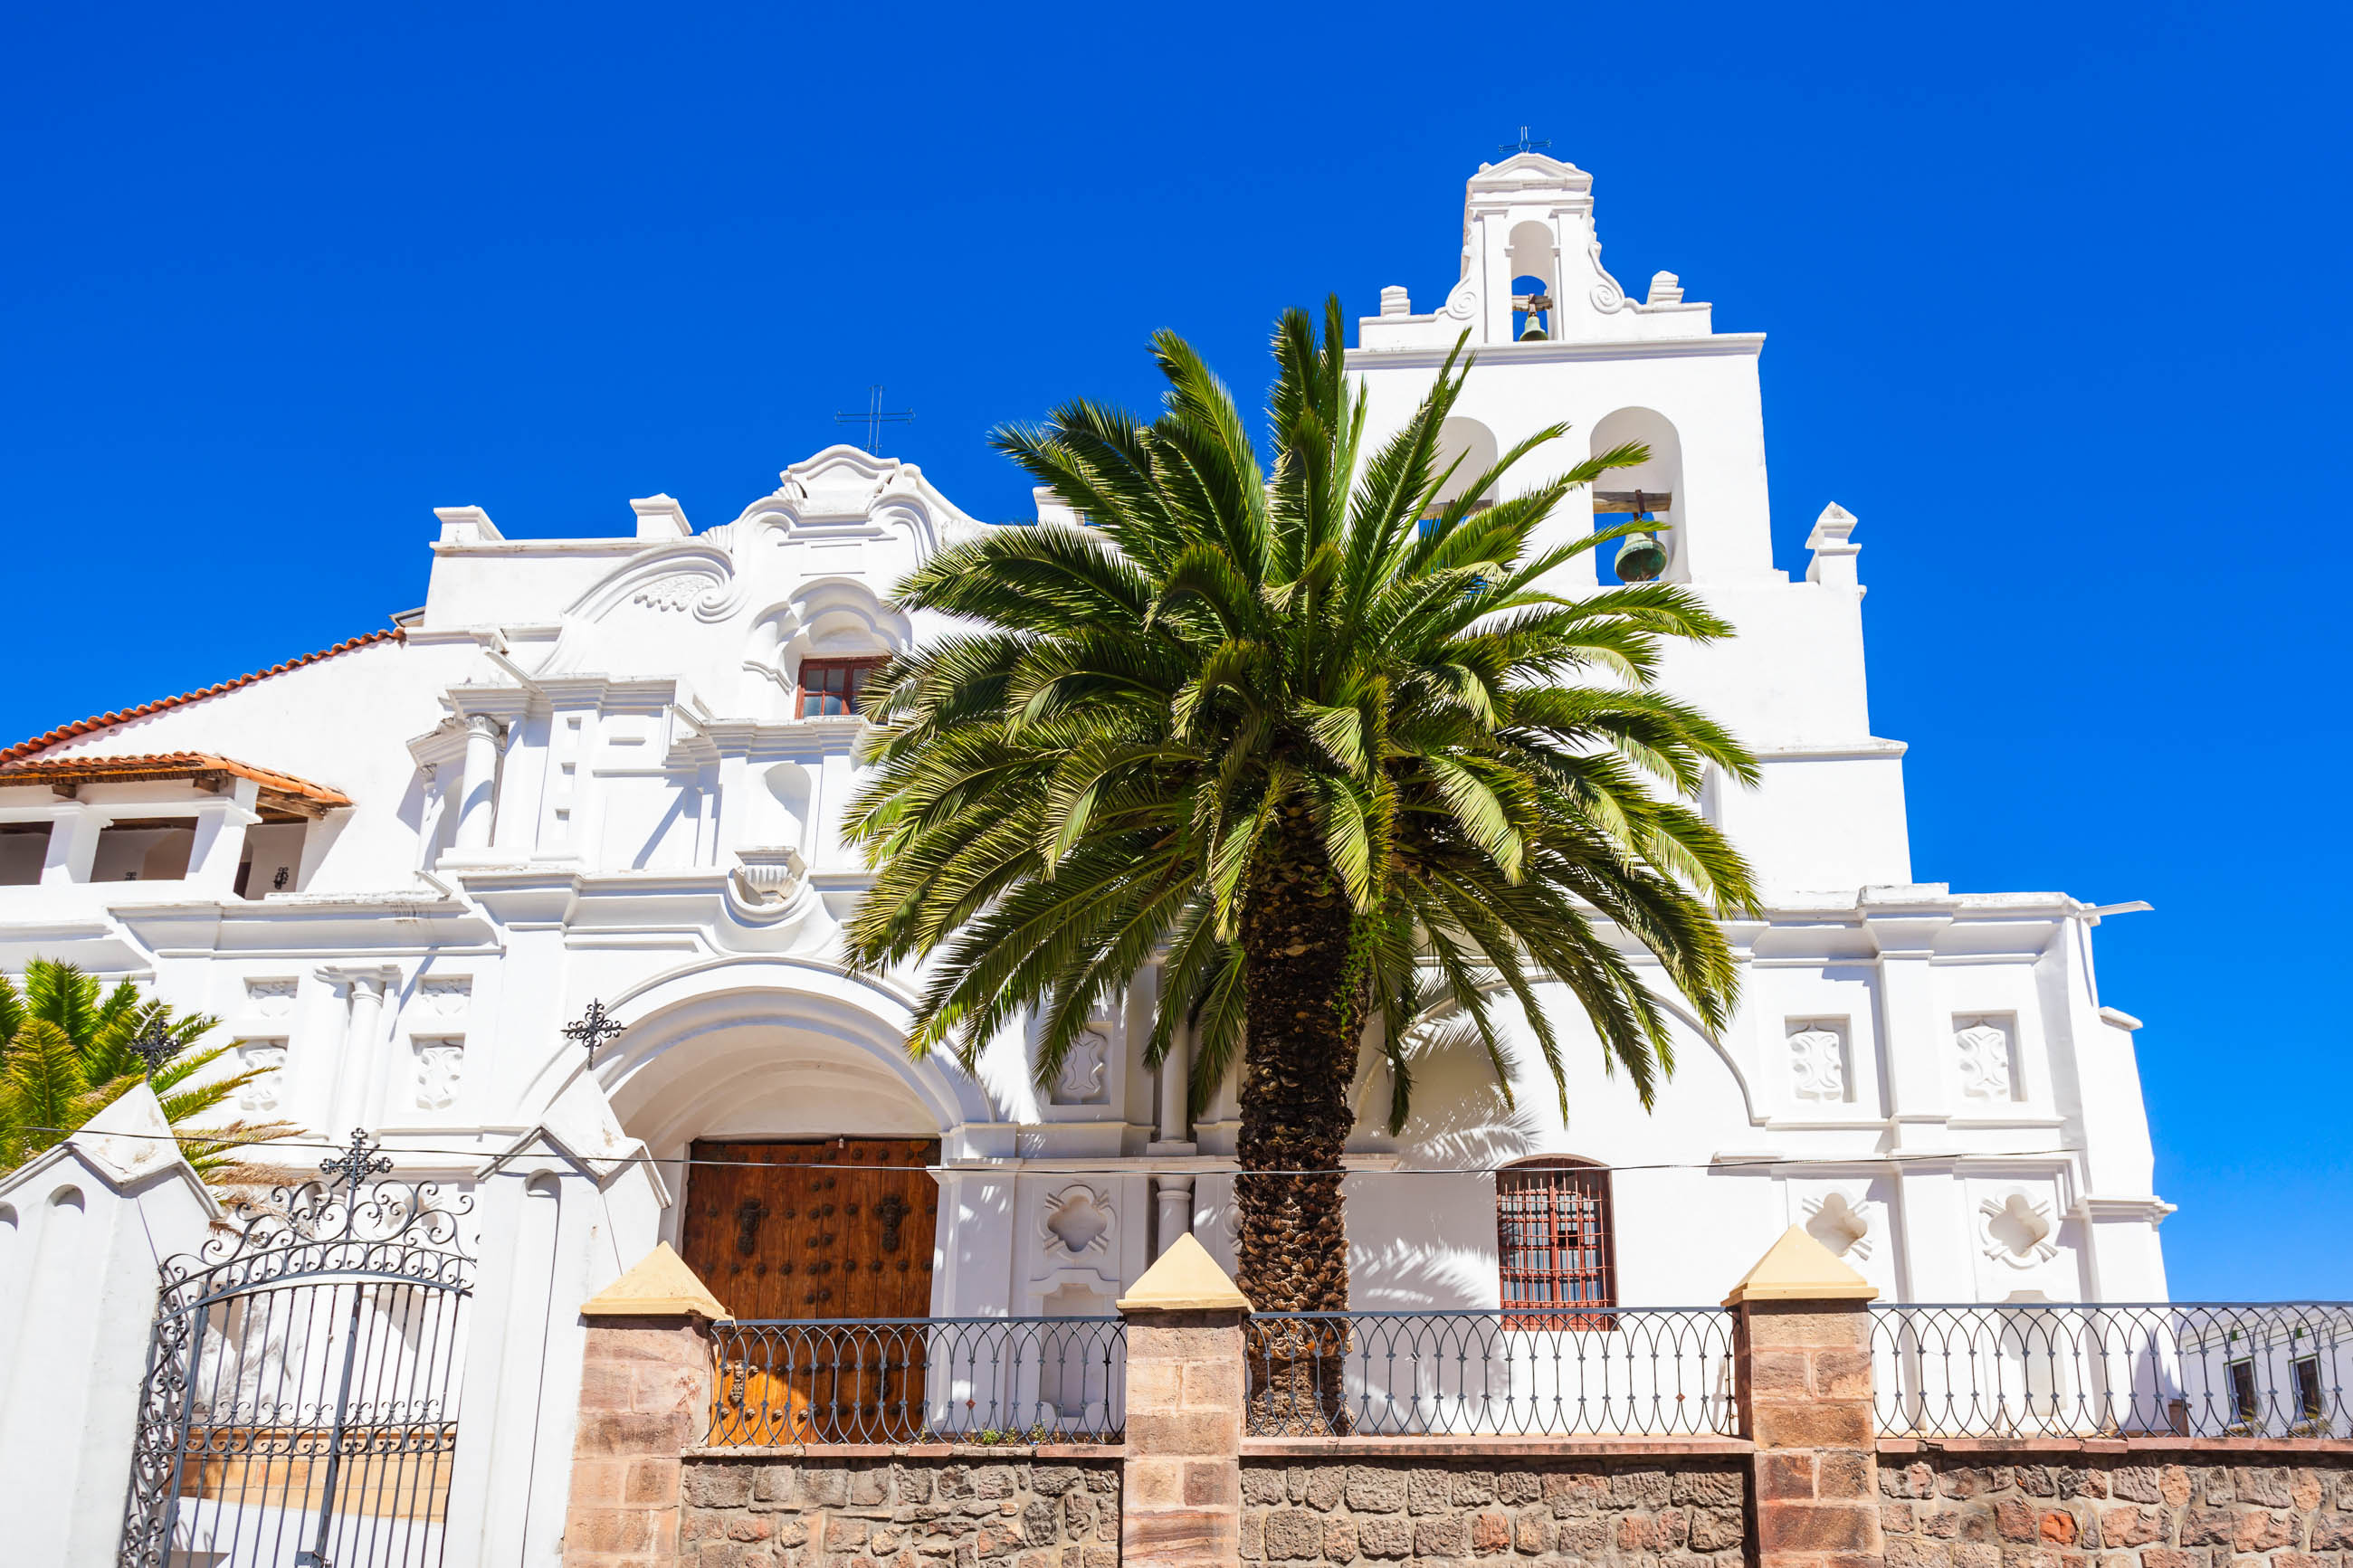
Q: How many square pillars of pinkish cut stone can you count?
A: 3